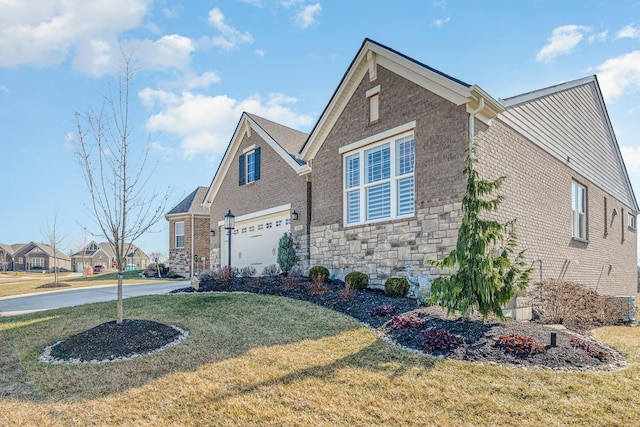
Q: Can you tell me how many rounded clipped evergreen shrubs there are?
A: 3